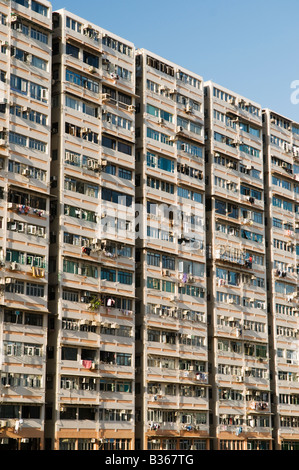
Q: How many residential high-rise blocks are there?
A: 5